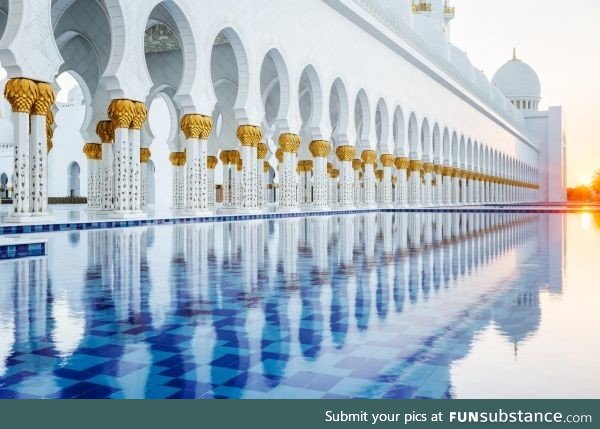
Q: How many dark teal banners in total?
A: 1